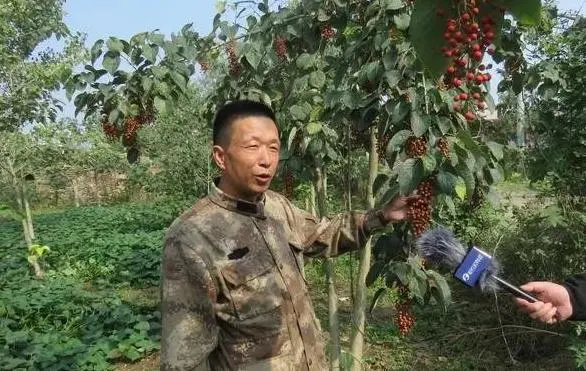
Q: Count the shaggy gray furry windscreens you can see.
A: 1